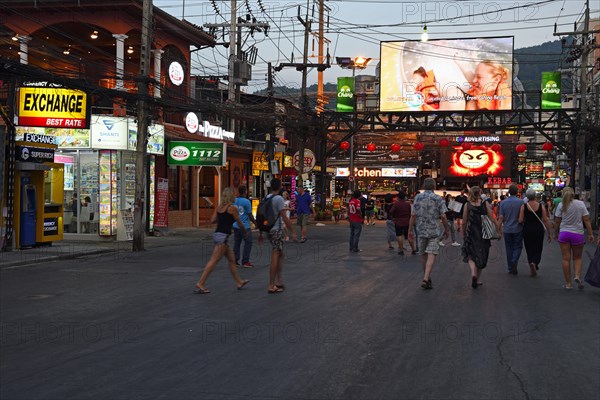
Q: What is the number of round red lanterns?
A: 9